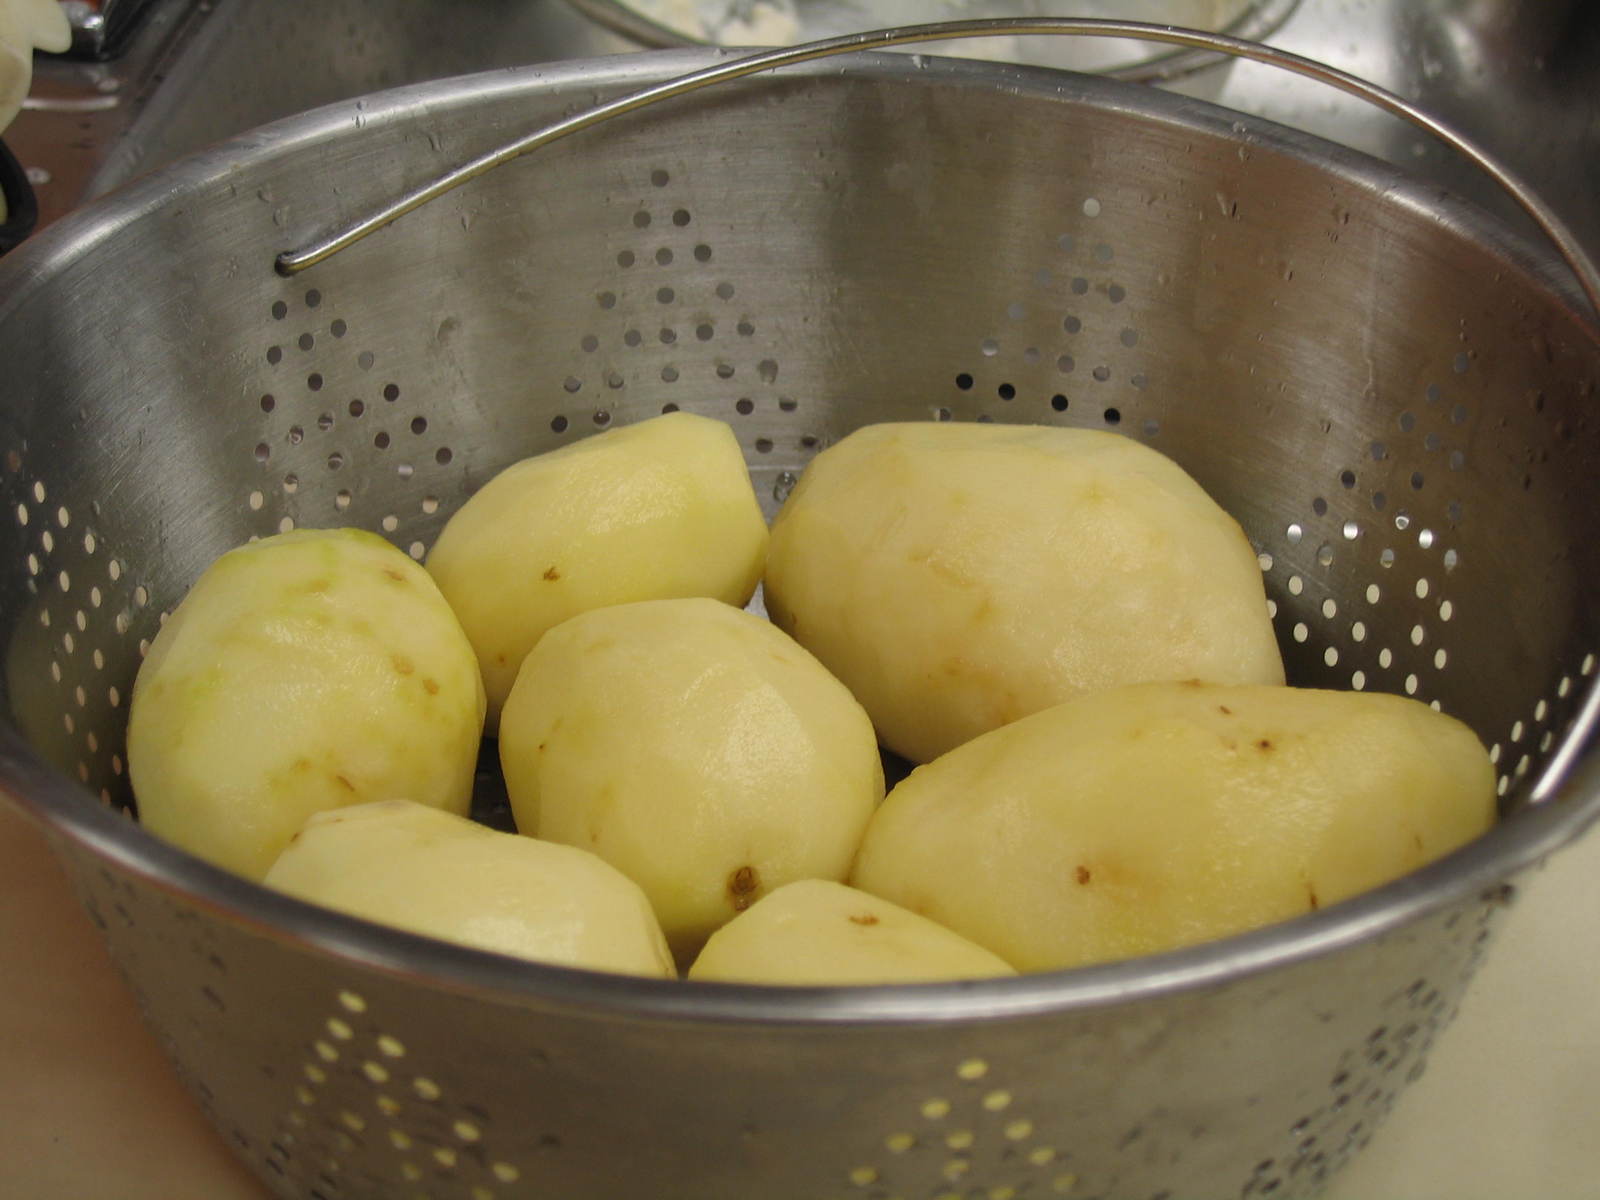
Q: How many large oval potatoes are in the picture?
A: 2